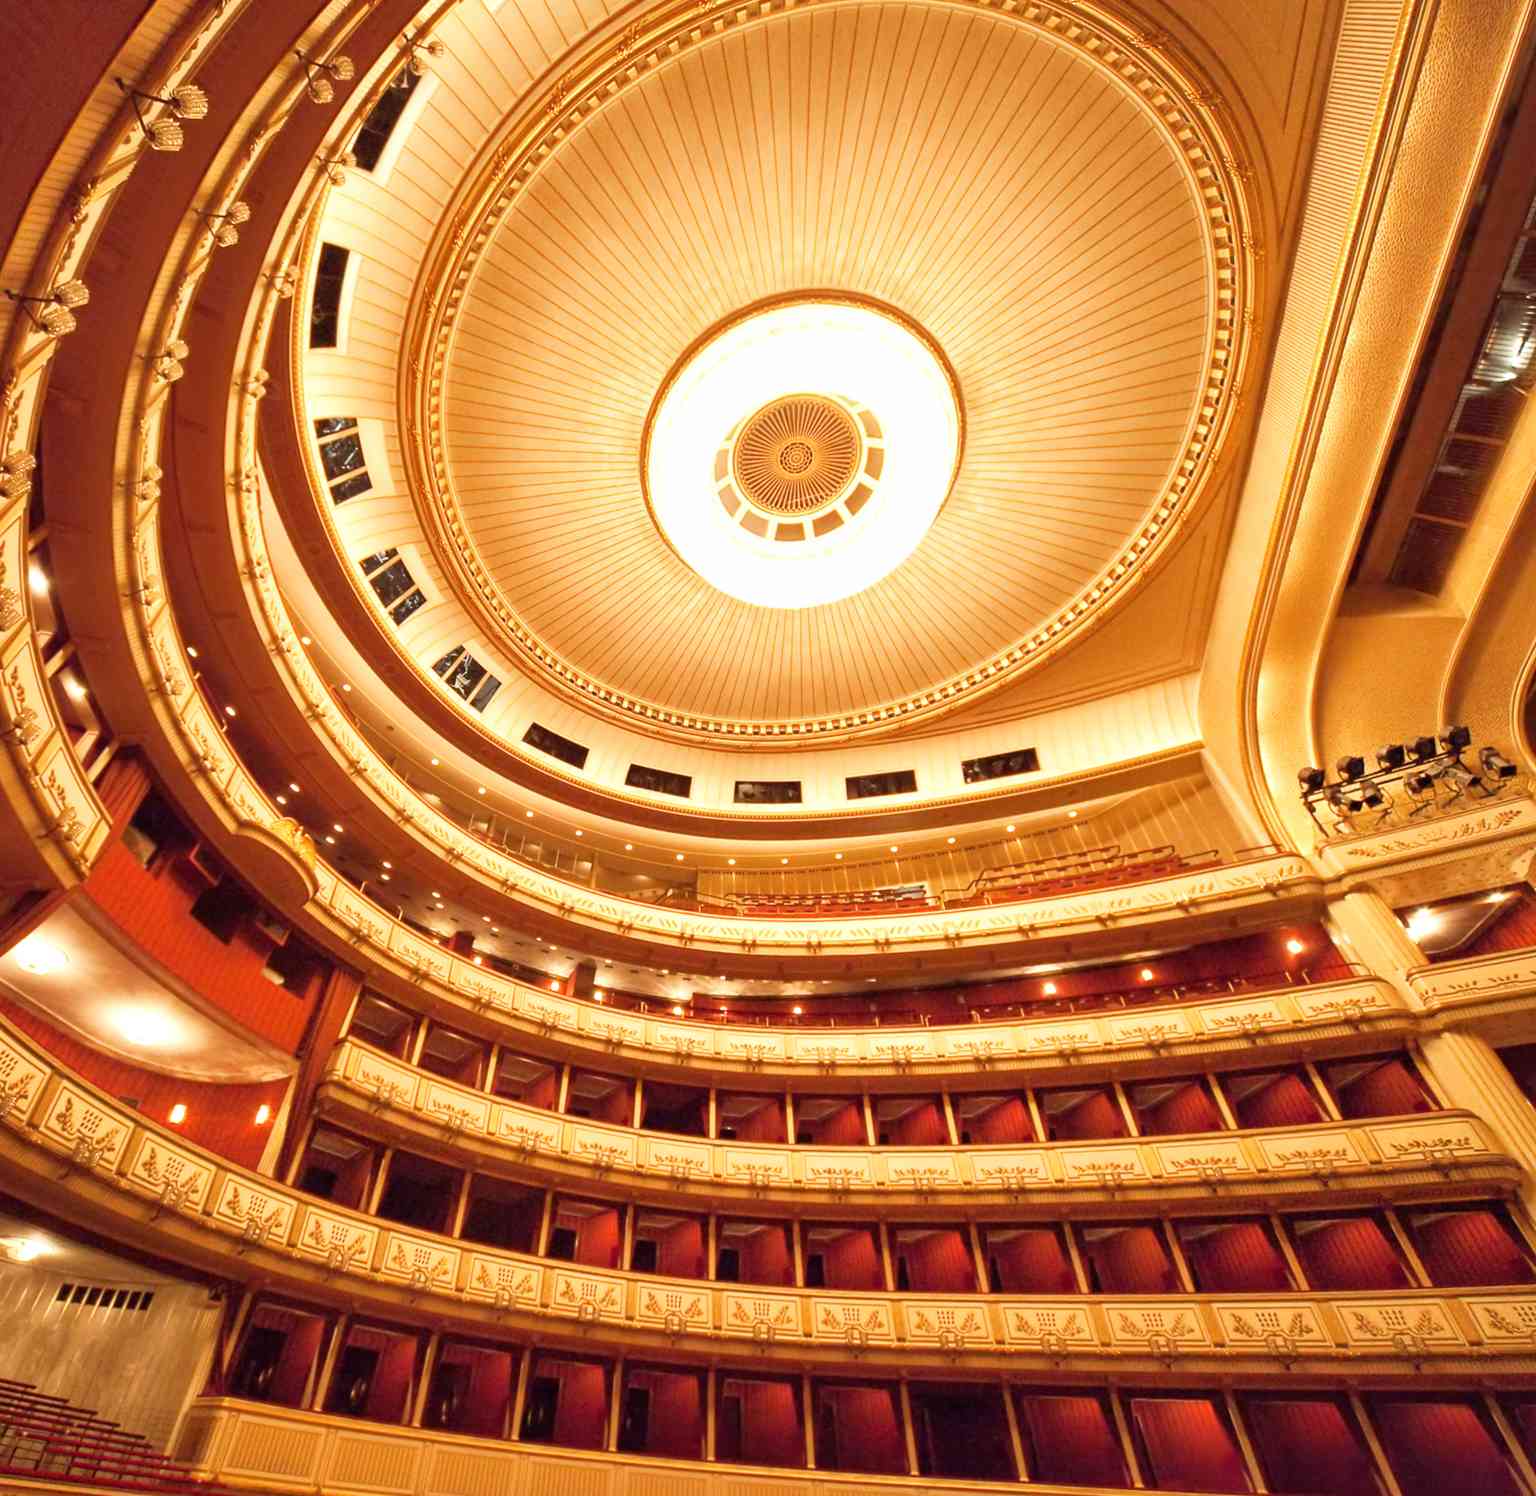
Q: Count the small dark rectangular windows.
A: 10